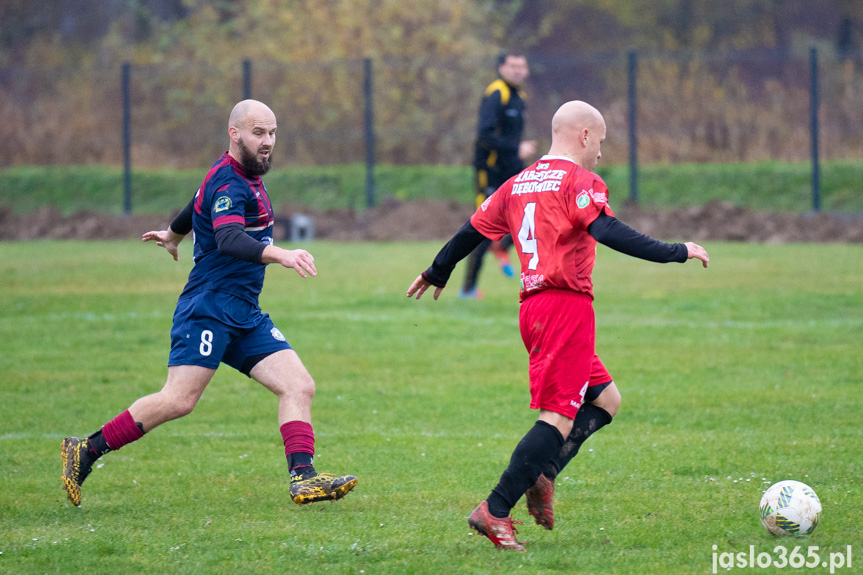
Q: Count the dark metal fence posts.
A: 5